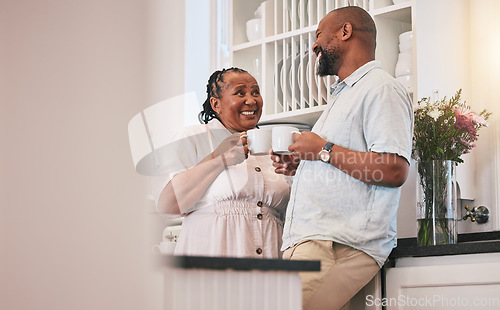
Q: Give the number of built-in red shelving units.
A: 0